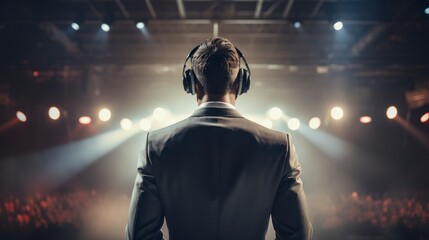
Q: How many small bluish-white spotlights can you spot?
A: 6